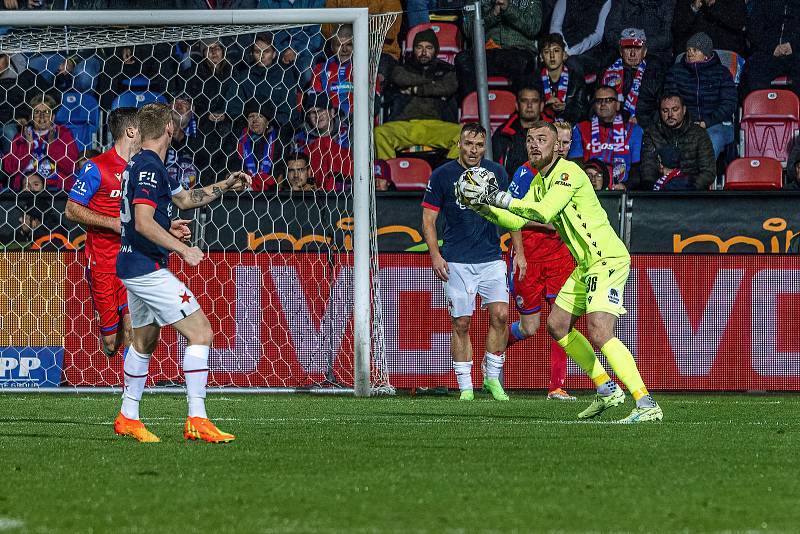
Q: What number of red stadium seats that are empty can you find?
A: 5